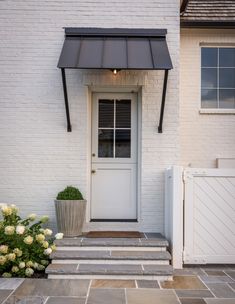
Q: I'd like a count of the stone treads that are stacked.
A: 3